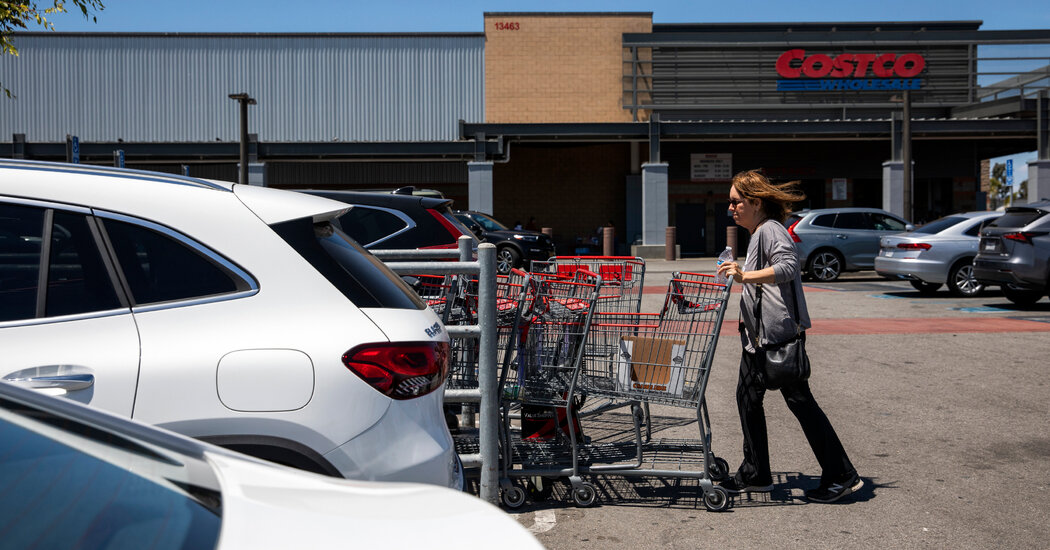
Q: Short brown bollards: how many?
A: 4